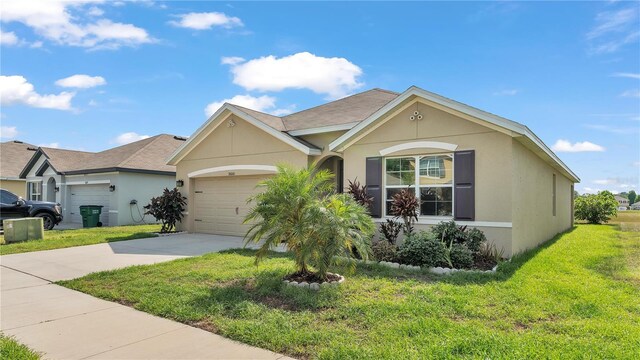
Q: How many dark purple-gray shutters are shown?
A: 2